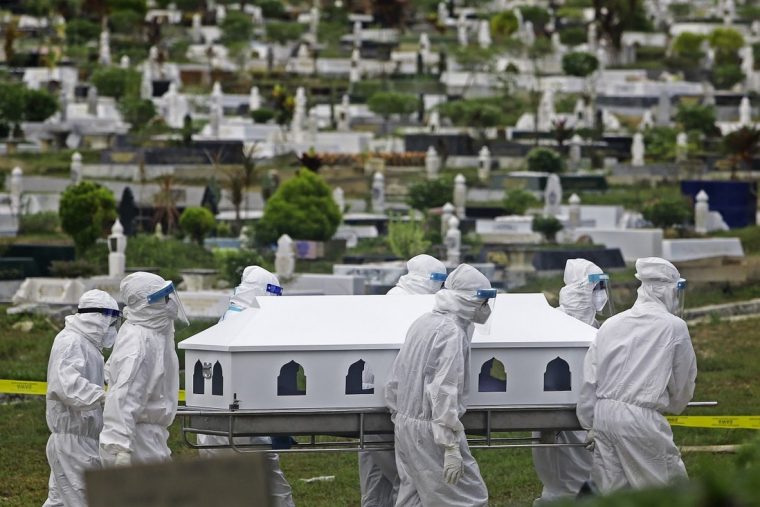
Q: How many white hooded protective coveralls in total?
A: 7